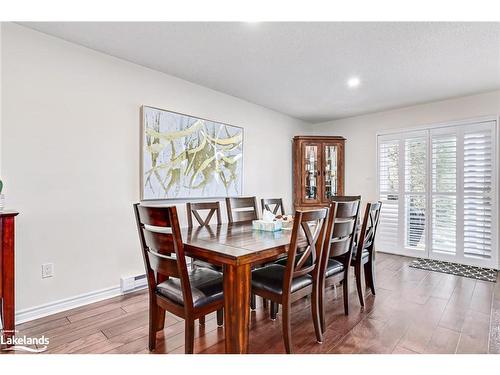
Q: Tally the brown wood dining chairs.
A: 8